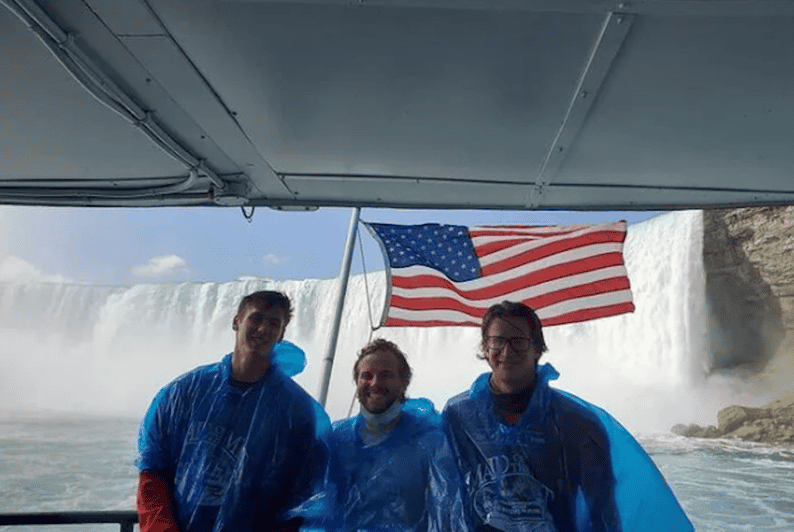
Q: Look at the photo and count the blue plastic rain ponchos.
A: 3